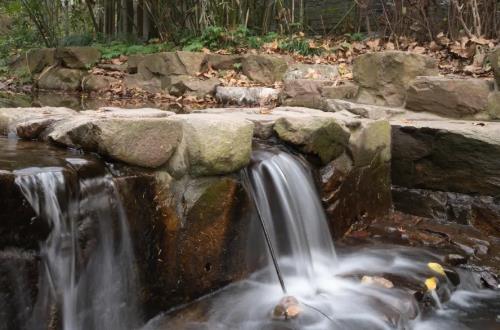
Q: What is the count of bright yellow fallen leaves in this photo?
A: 2